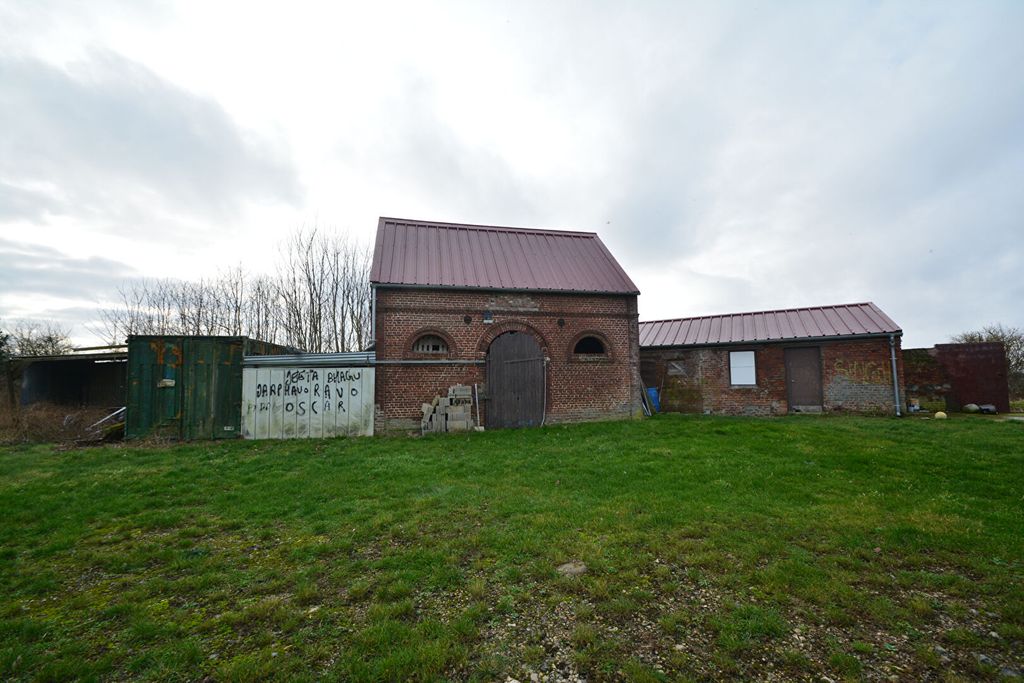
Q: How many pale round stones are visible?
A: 2